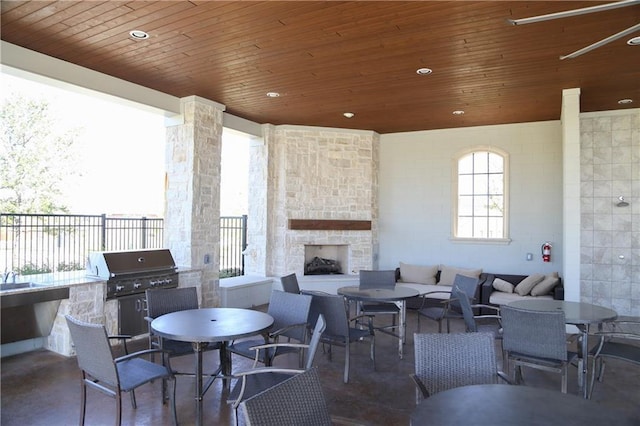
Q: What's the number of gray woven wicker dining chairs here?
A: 13